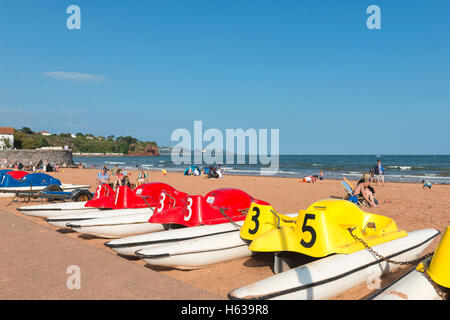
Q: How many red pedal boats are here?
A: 2